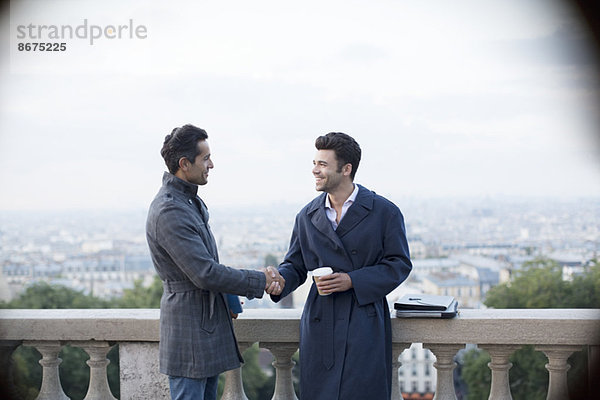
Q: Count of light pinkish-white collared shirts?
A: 1